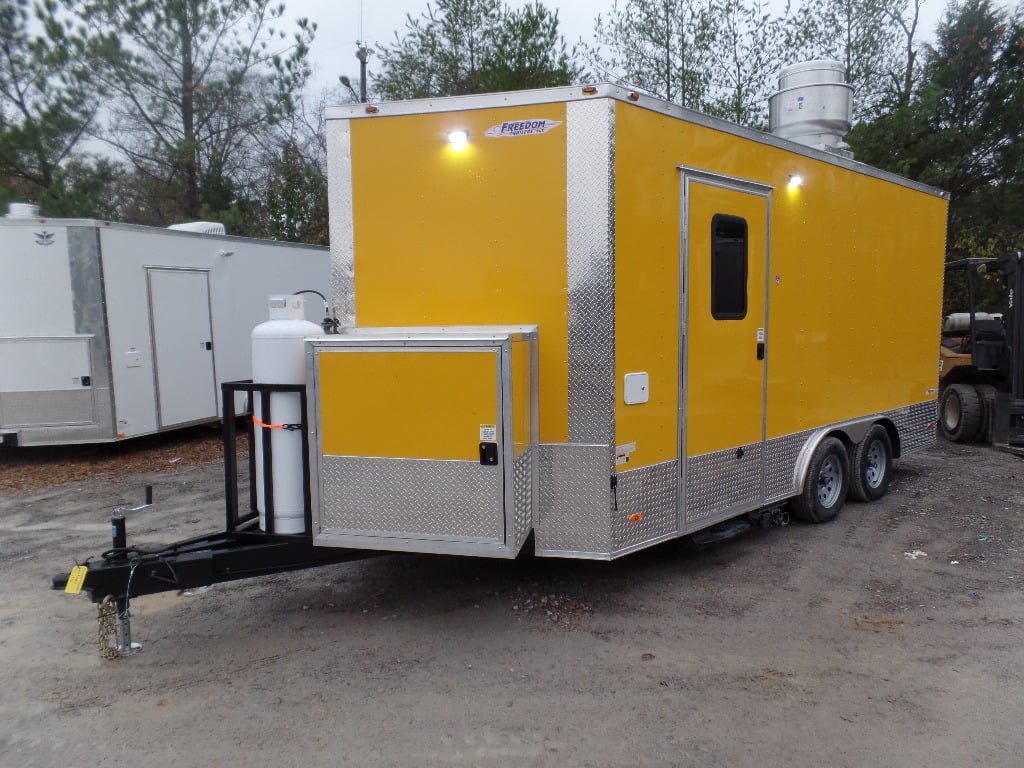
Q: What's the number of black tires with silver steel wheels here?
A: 2